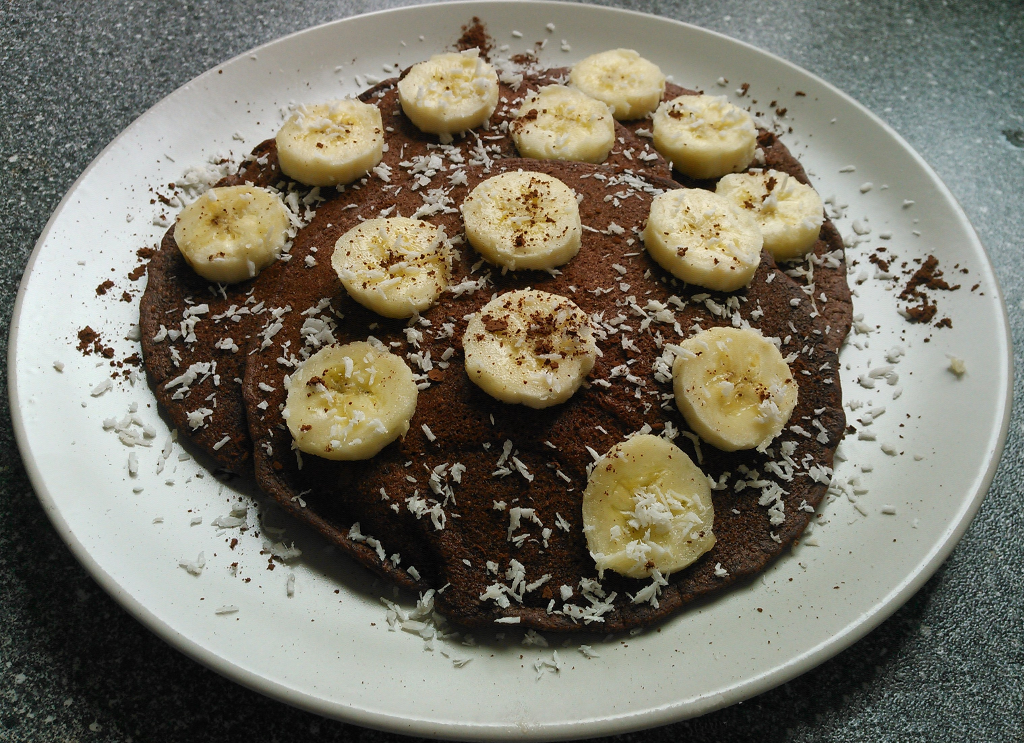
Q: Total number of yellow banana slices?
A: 14